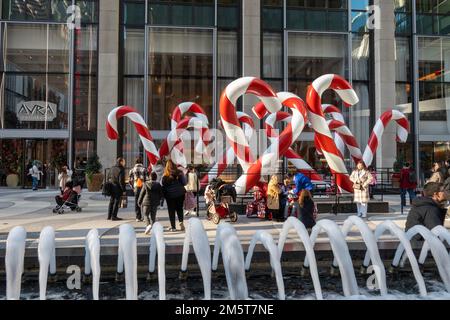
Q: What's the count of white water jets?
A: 14